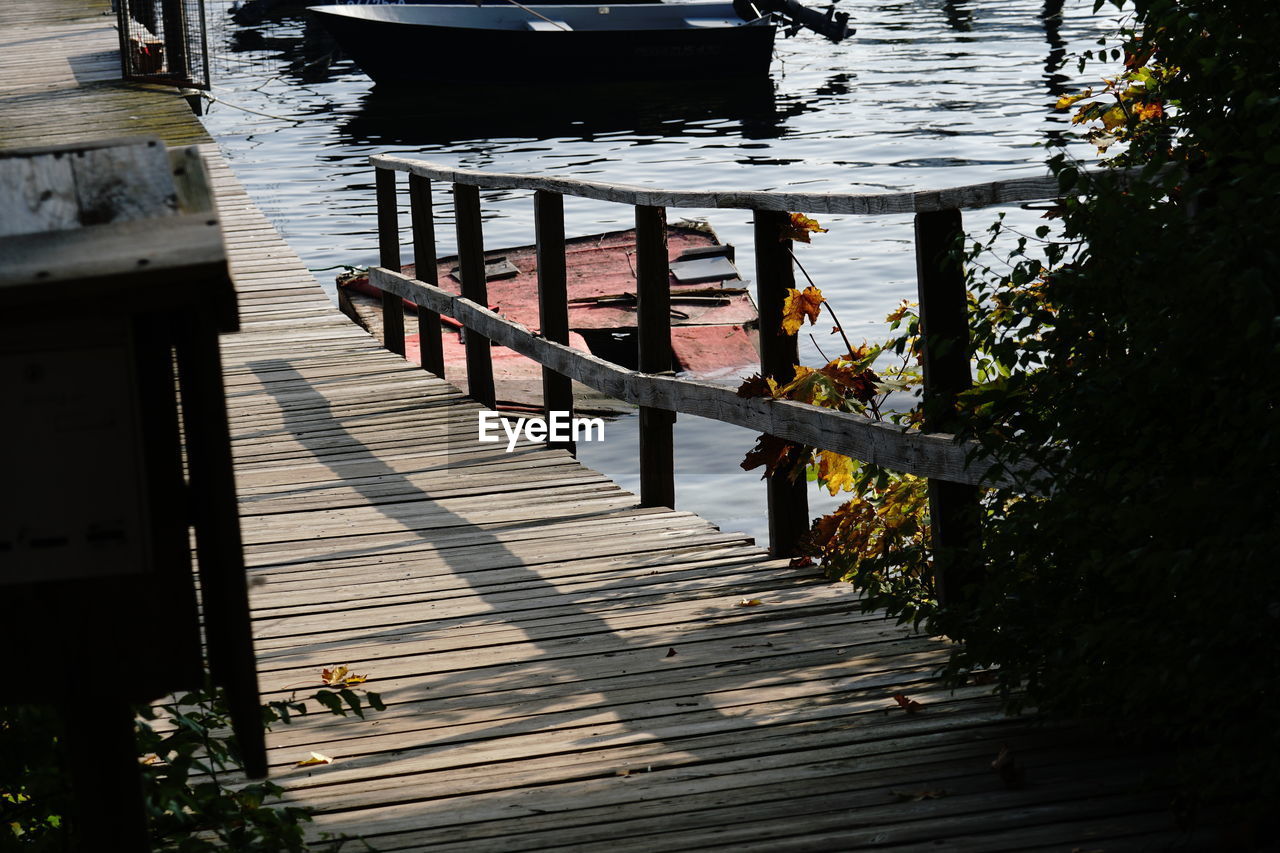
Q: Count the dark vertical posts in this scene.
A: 7